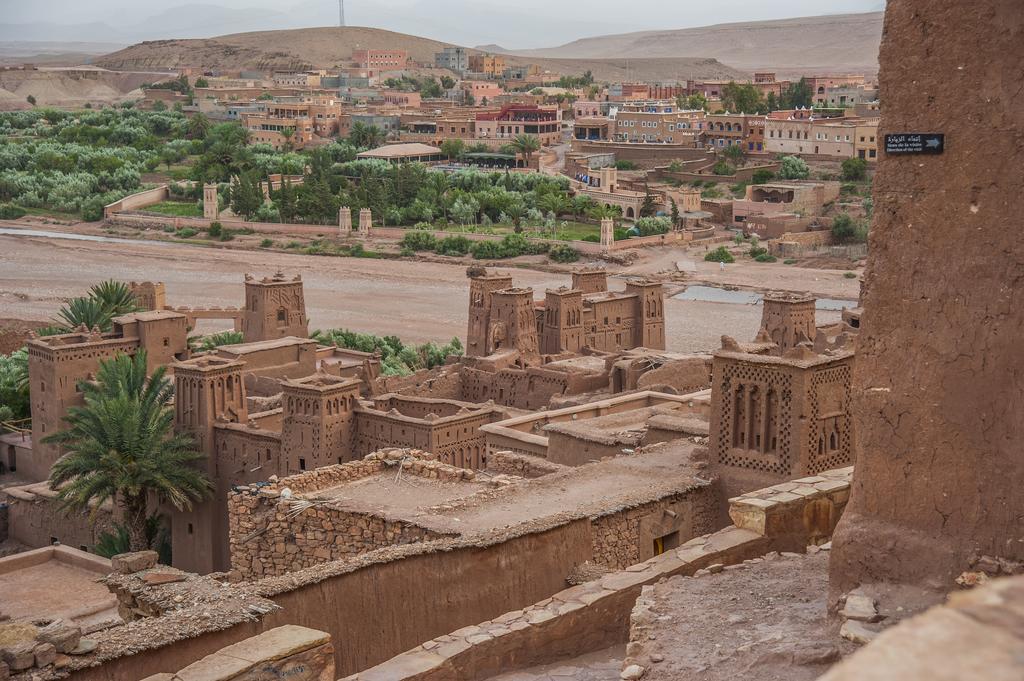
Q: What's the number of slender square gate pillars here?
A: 4